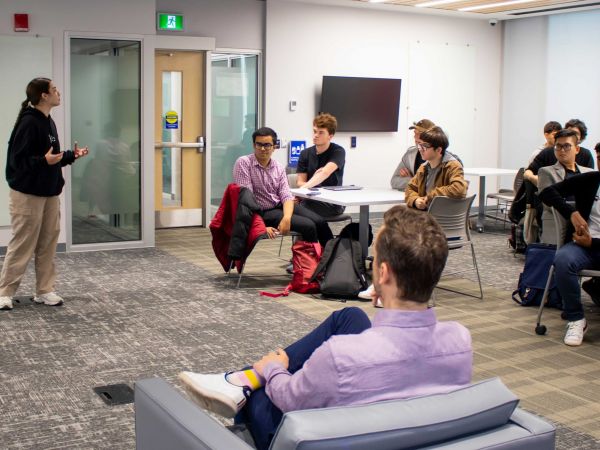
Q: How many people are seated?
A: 9